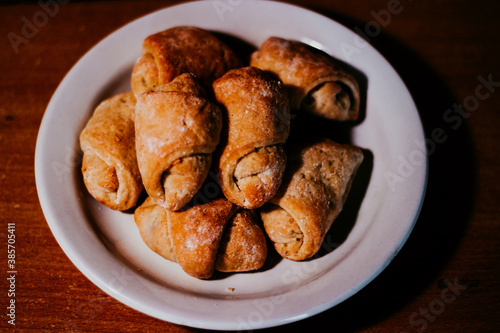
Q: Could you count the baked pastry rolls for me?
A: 7